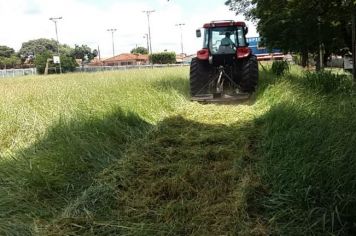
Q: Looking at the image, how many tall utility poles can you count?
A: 4